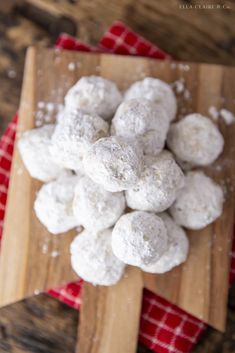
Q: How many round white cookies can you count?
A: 14